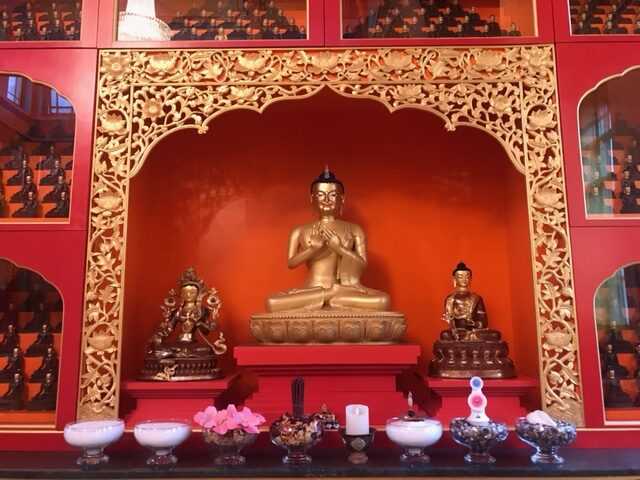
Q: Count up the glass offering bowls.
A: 7